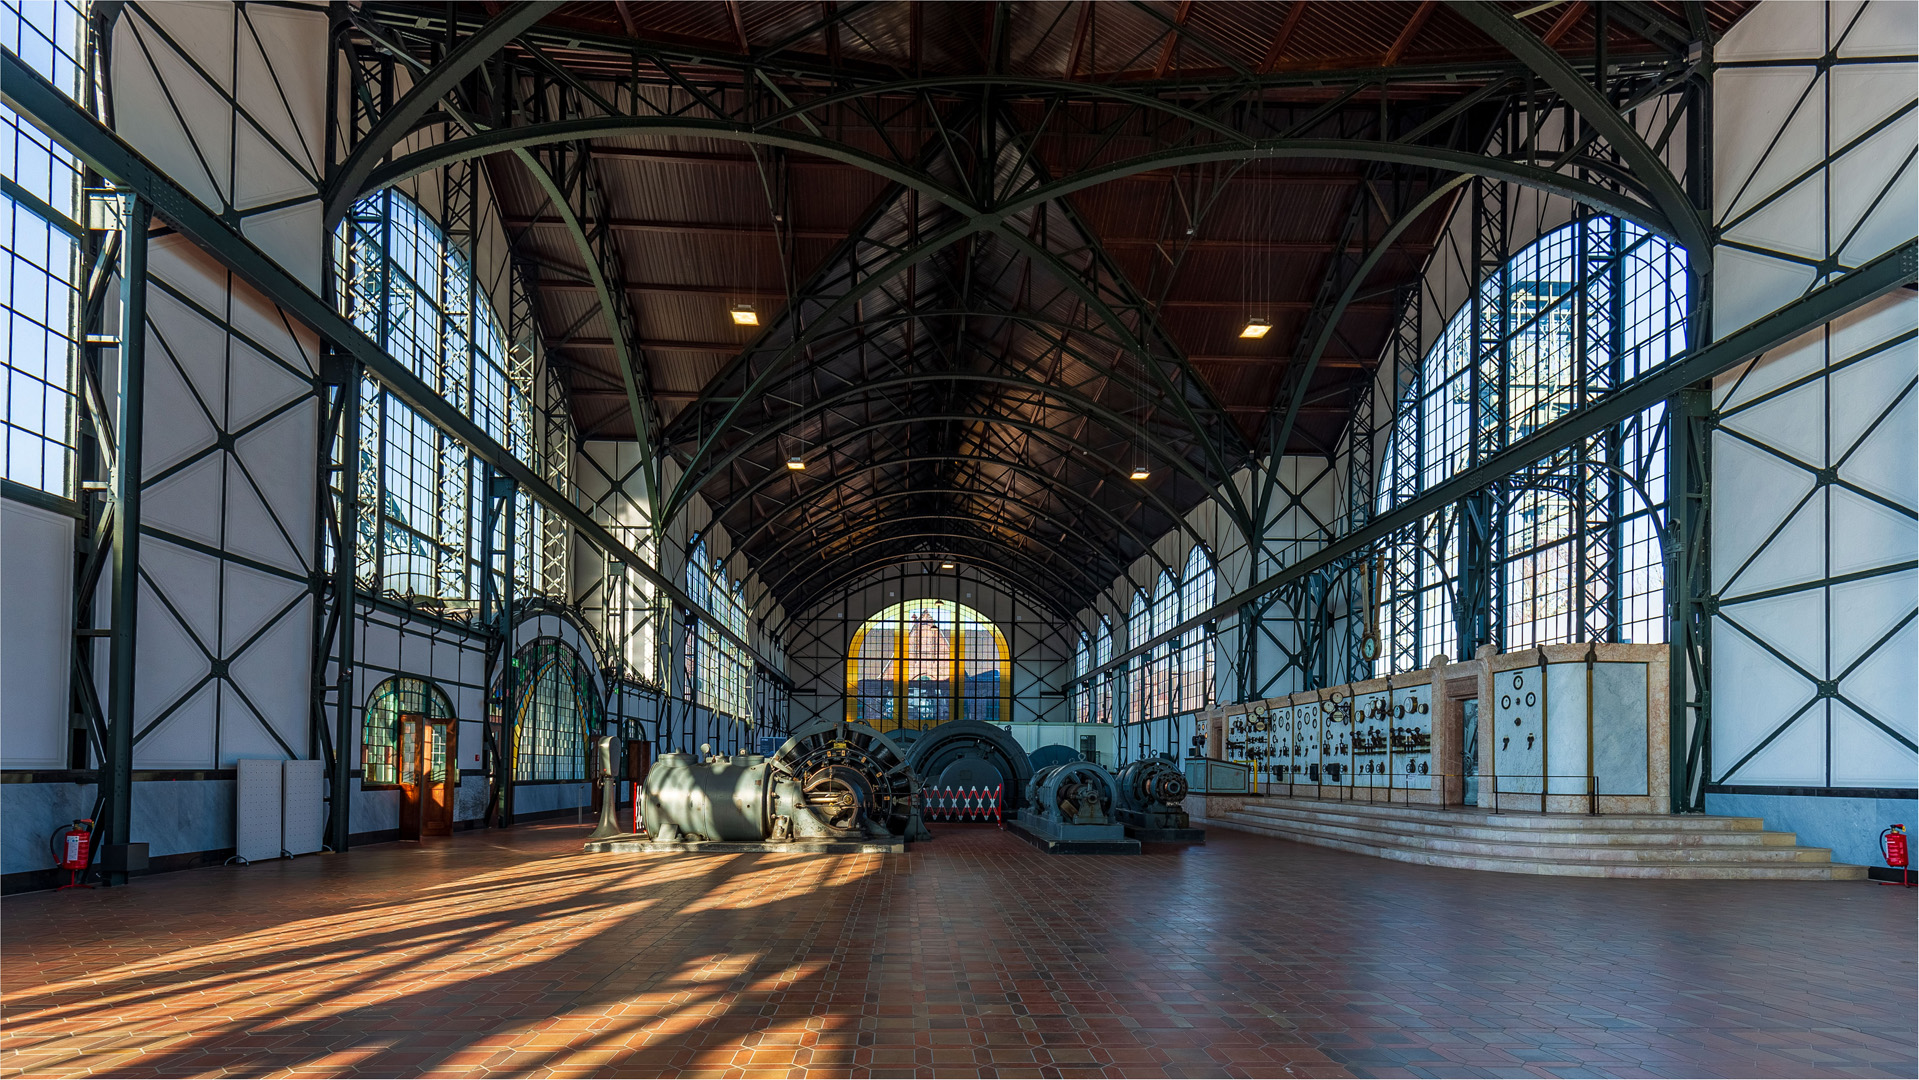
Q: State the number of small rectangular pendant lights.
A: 5